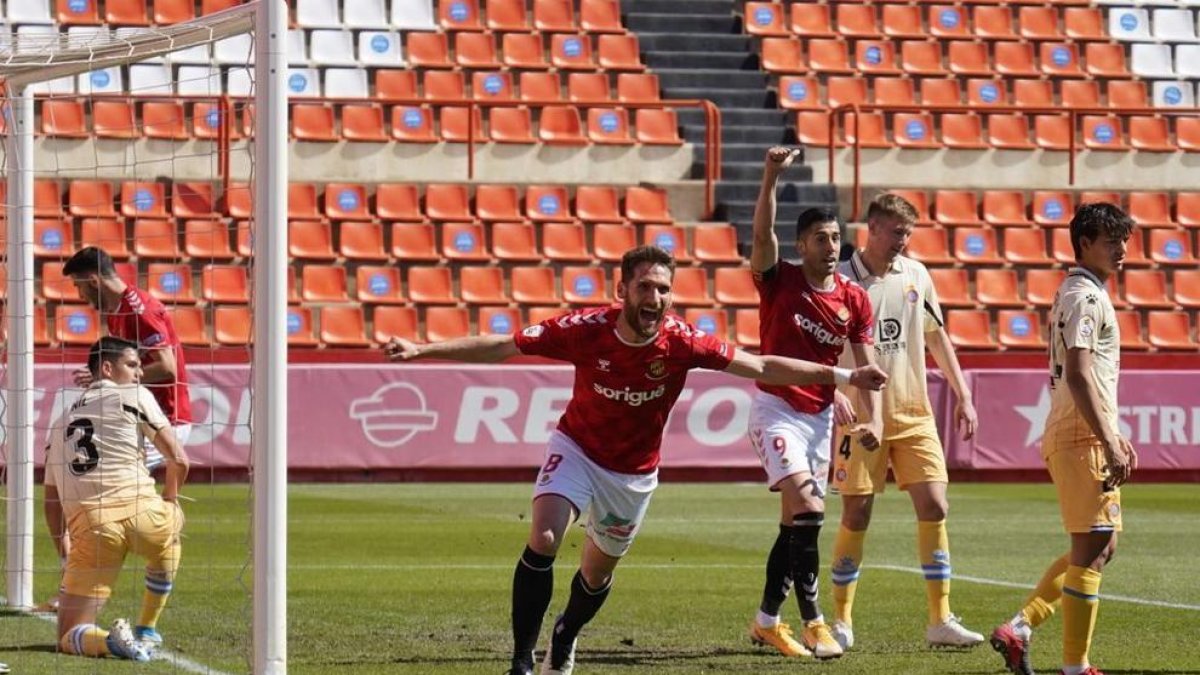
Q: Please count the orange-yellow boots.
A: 2